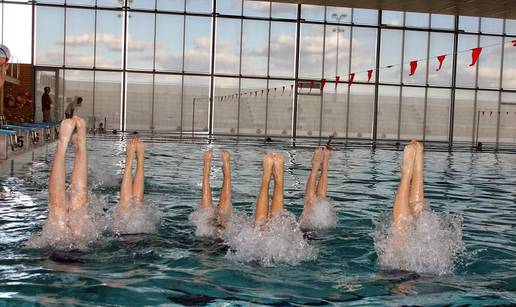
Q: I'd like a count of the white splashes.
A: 6